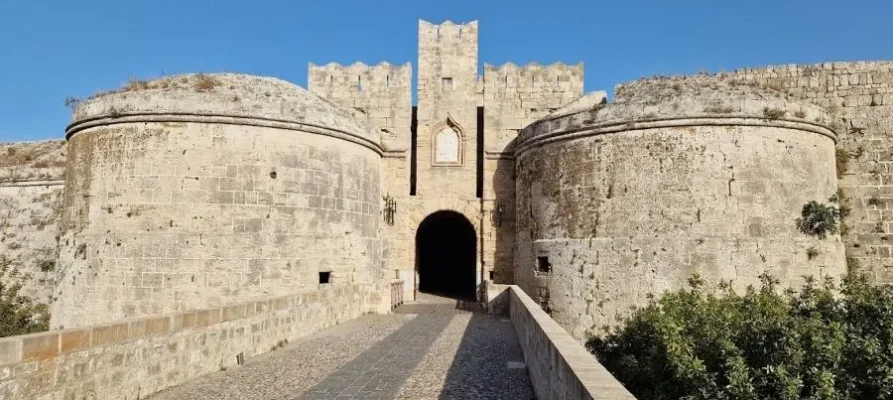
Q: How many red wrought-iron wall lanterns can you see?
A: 0